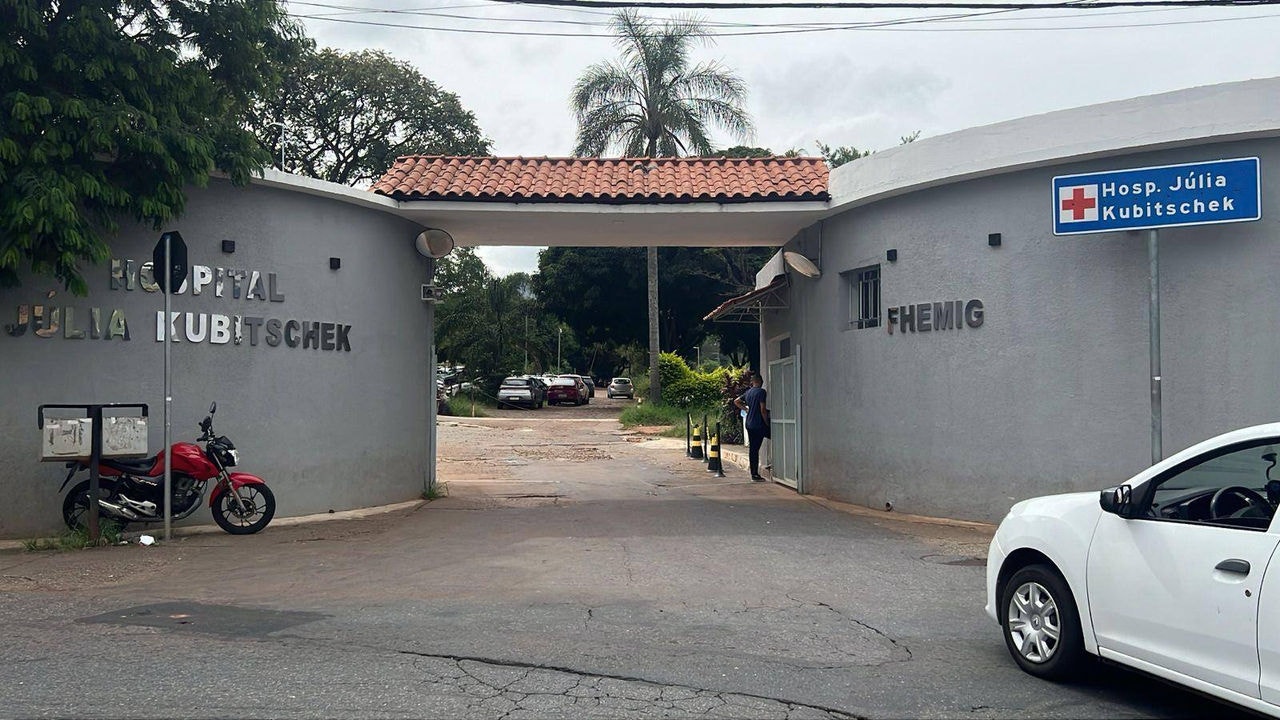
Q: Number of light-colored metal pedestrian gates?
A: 1